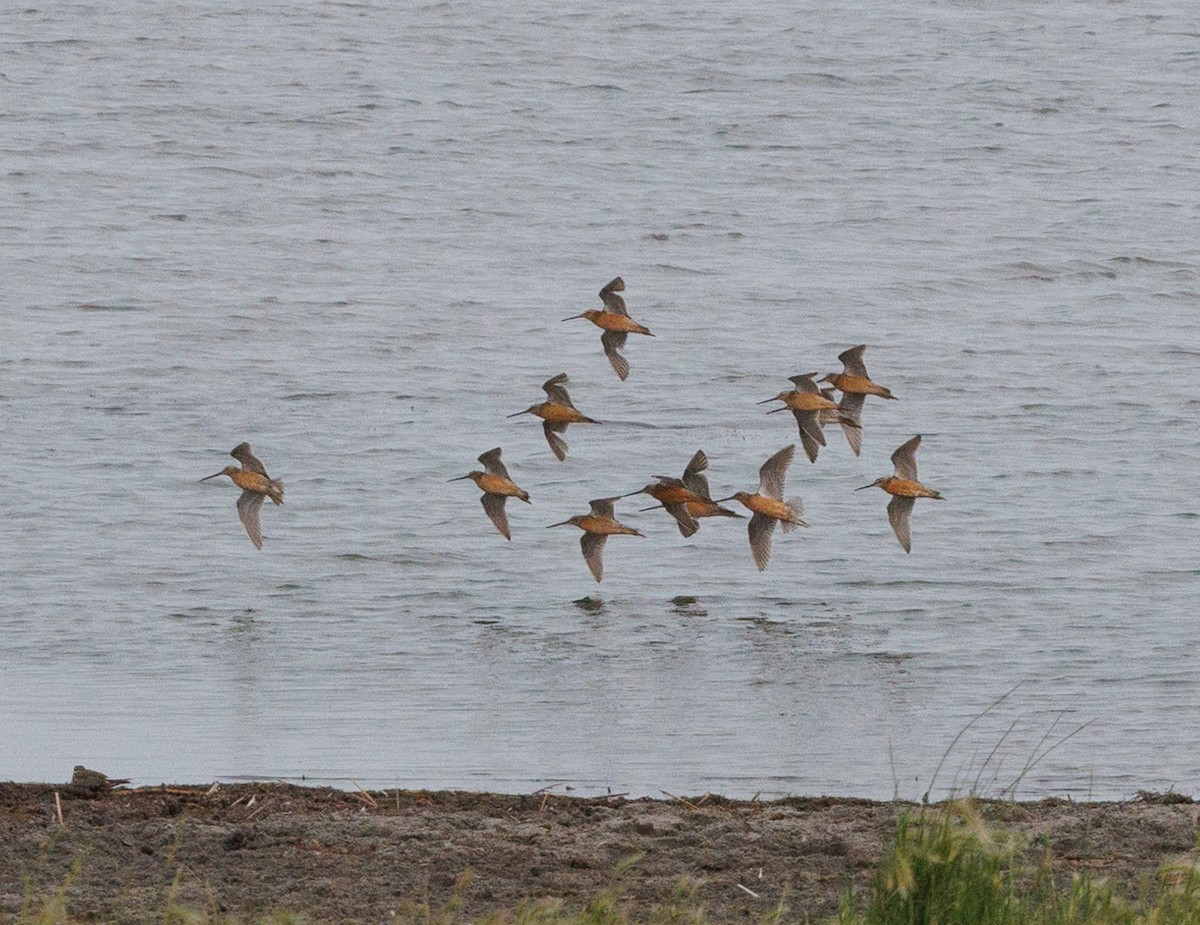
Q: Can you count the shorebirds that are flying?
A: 12